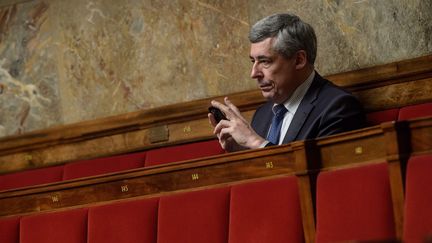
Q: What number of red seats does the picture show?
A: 12